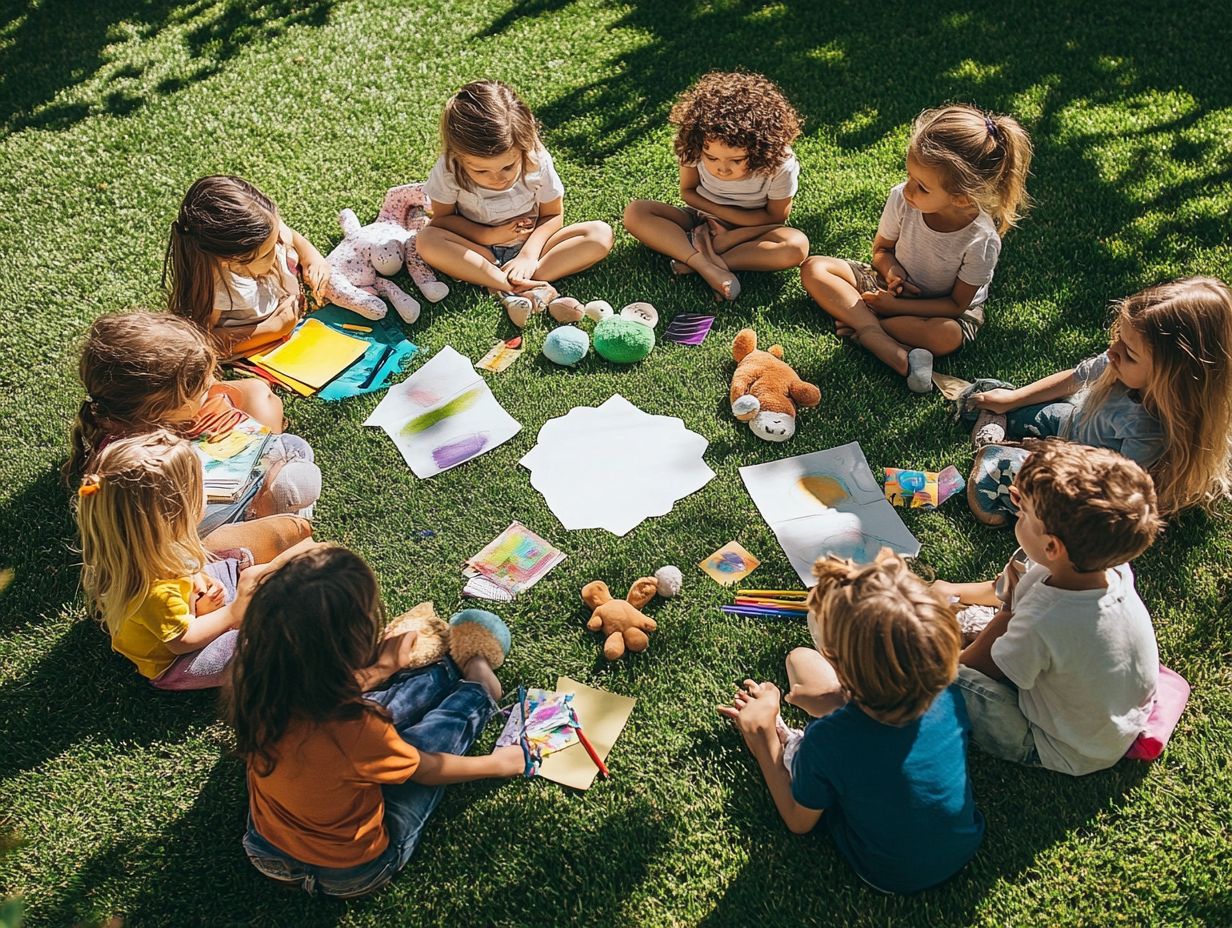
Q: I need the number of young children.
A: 10